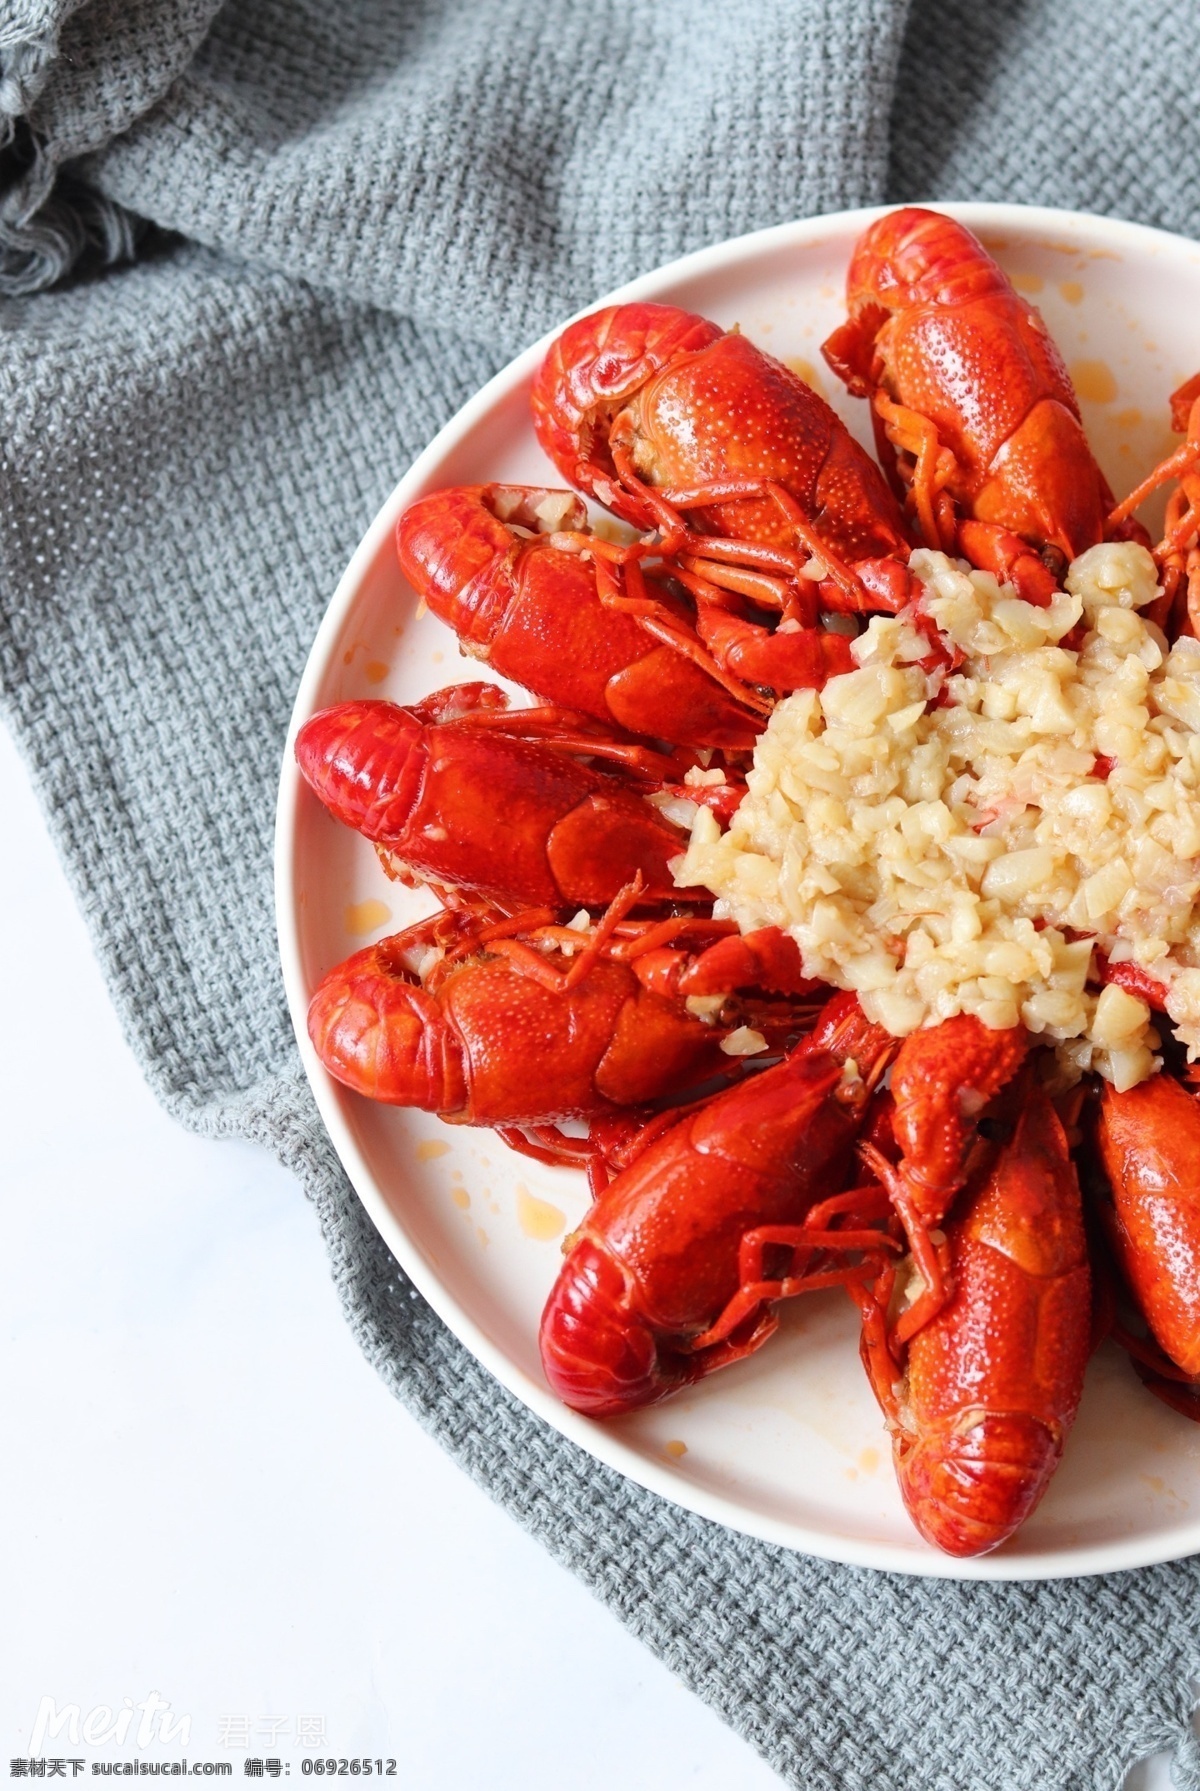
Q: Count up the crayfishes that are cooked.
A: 9